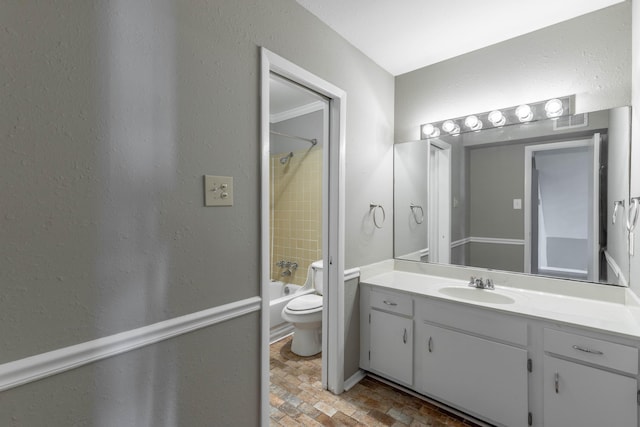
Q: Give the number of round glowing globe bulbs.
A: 6